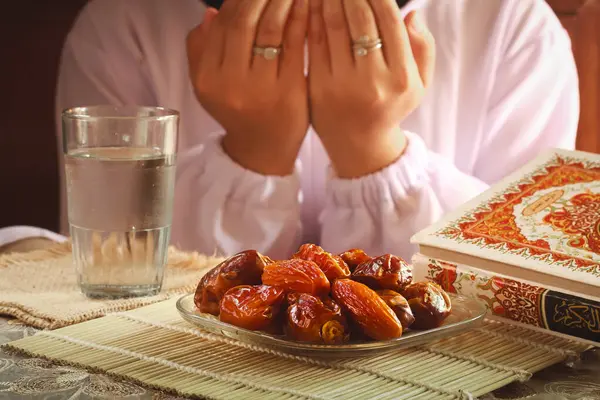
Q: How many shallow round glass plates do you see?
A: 1